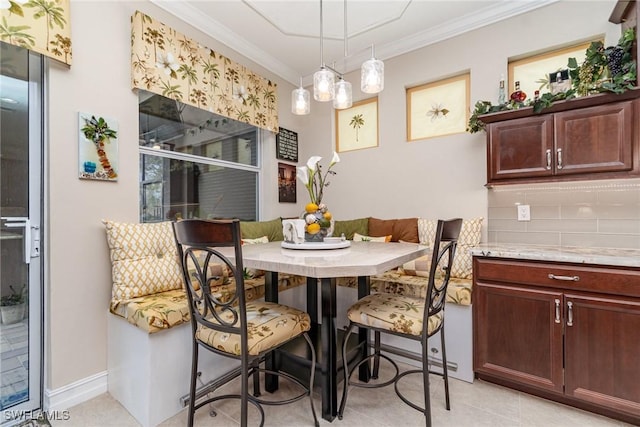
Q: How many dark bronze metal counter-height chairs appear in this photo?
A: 2